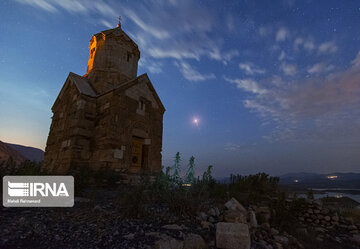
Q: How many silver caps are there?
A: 0